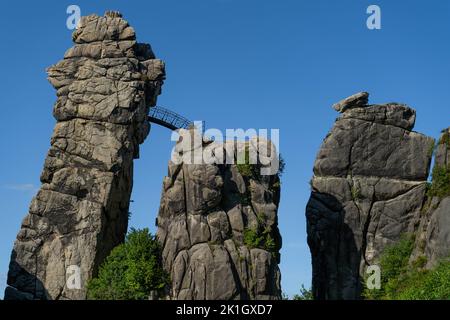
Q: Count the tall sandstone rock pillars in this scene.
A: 3